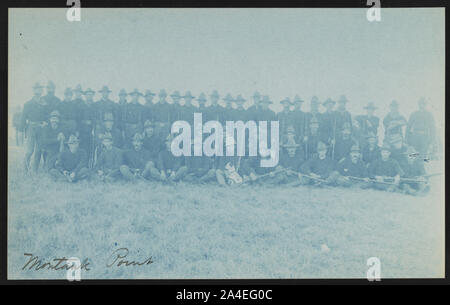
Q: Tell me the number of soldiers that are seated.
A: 12